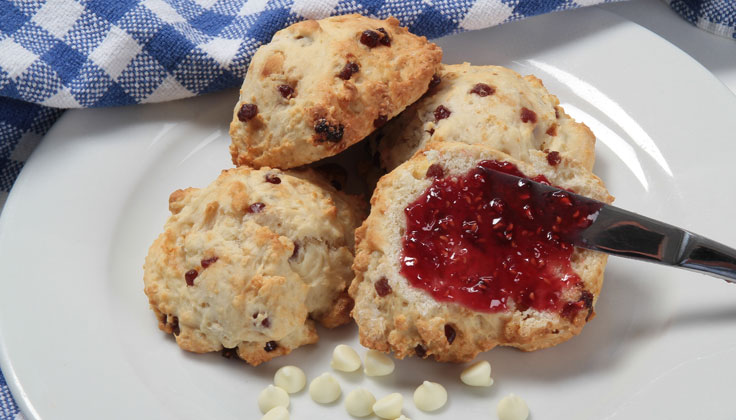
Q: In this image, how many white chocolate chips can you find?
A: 12